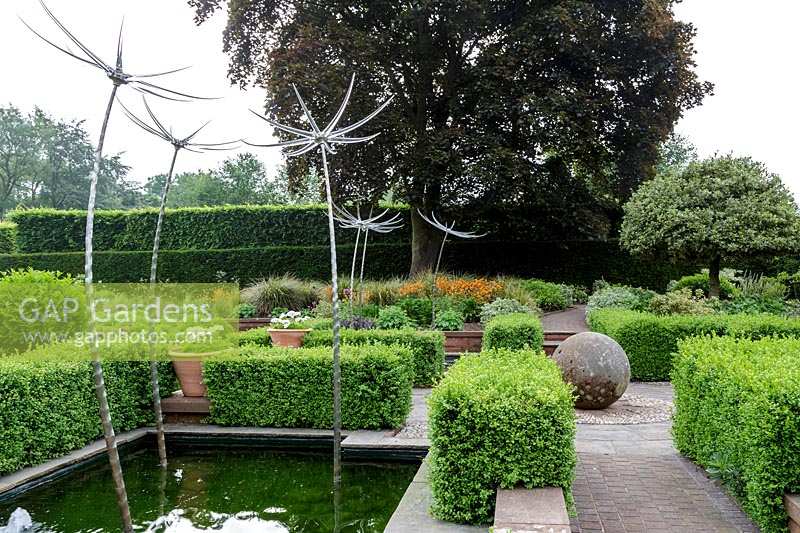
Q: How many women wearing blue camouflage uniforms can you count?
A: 0